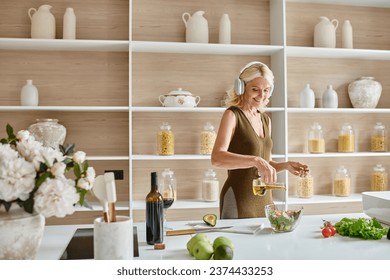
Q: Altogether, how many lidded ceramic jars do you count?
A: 1